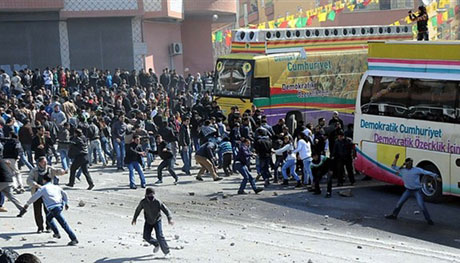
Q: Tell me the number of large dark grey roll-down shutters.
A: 2